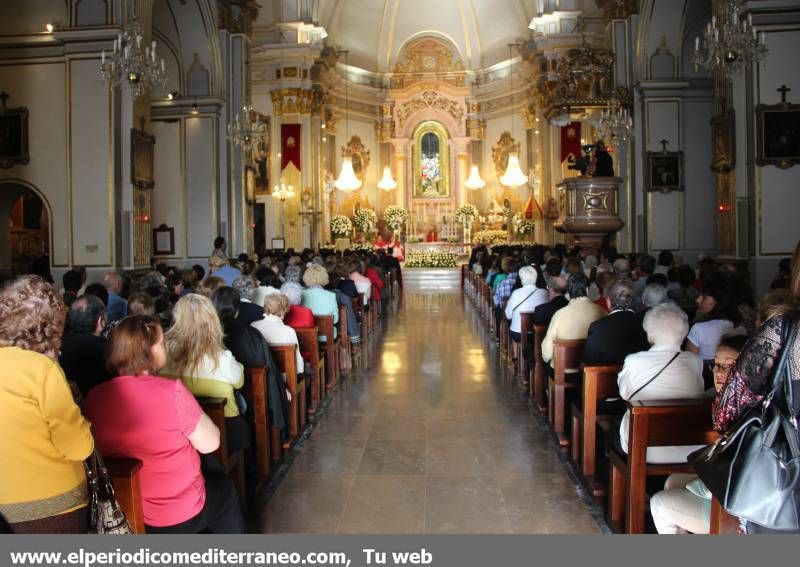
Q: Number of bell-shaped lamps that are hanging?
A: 4